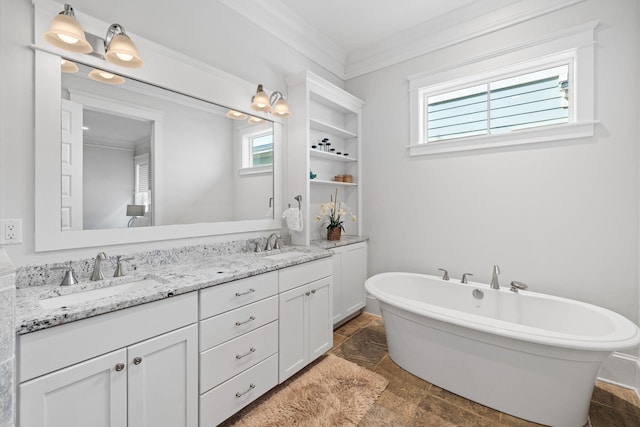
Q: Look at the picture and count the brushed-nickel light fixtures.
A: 2